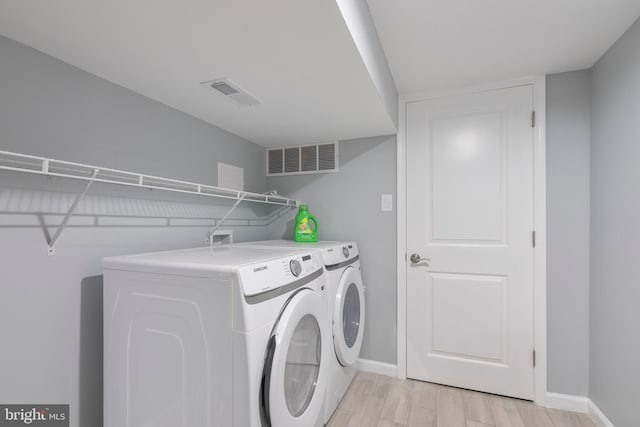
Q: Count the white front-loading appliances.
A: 2